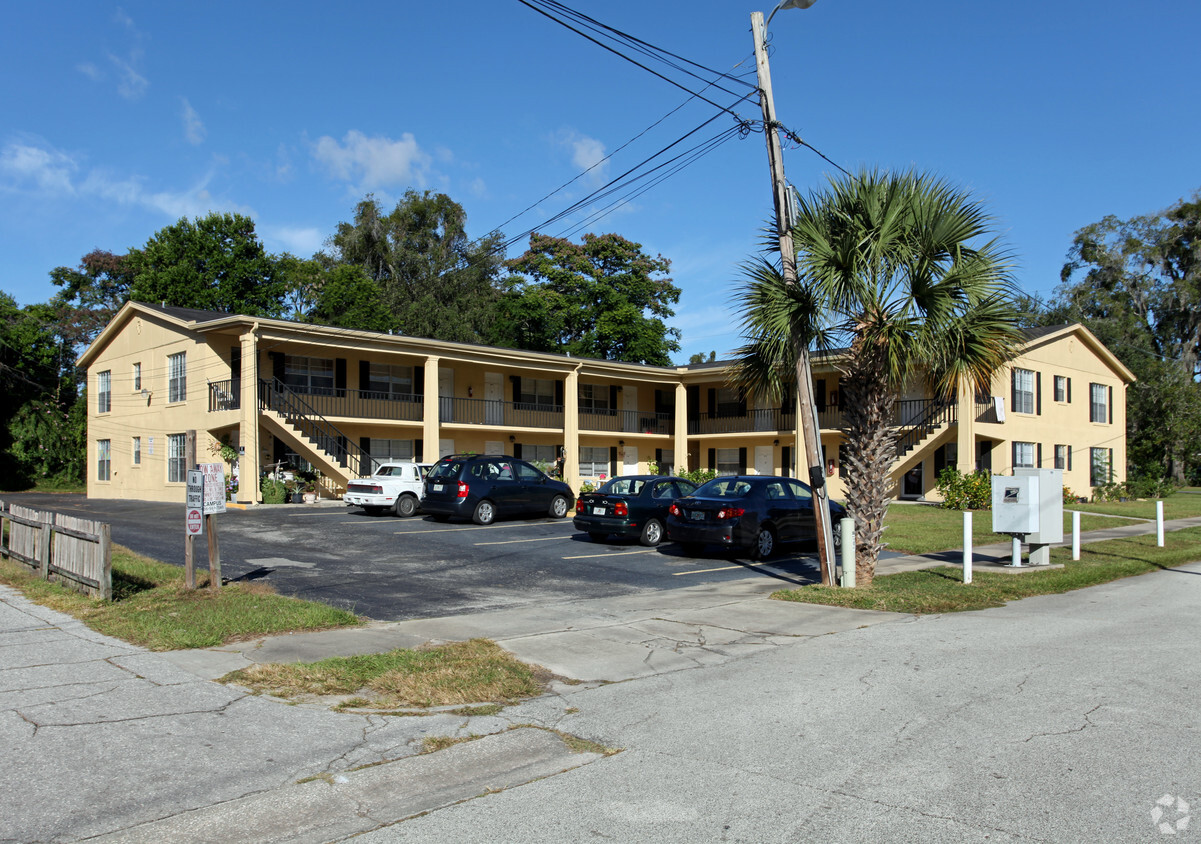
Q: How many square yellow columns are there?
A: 6